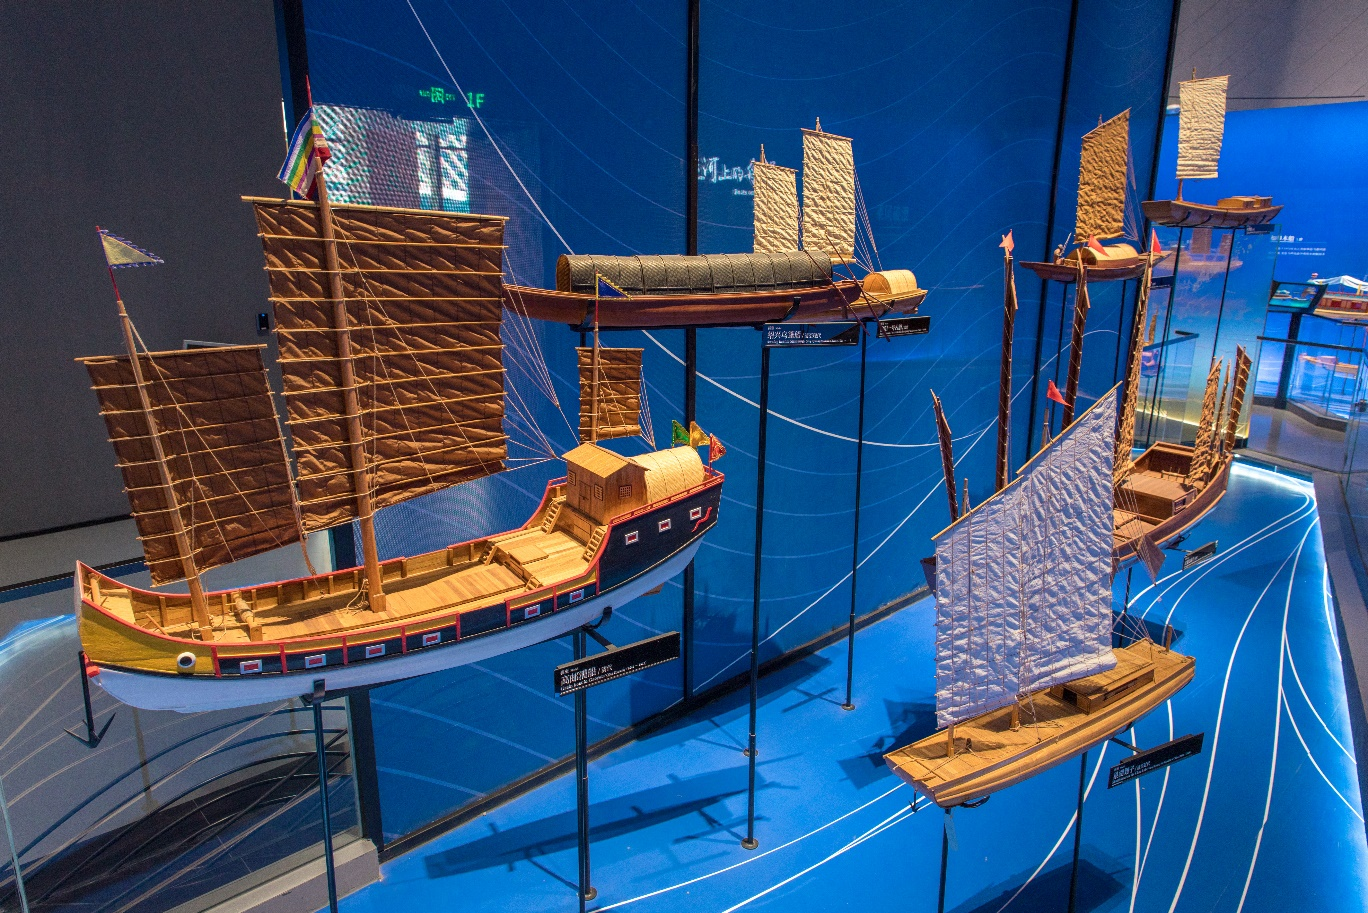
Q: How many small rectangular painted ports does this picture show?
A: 9